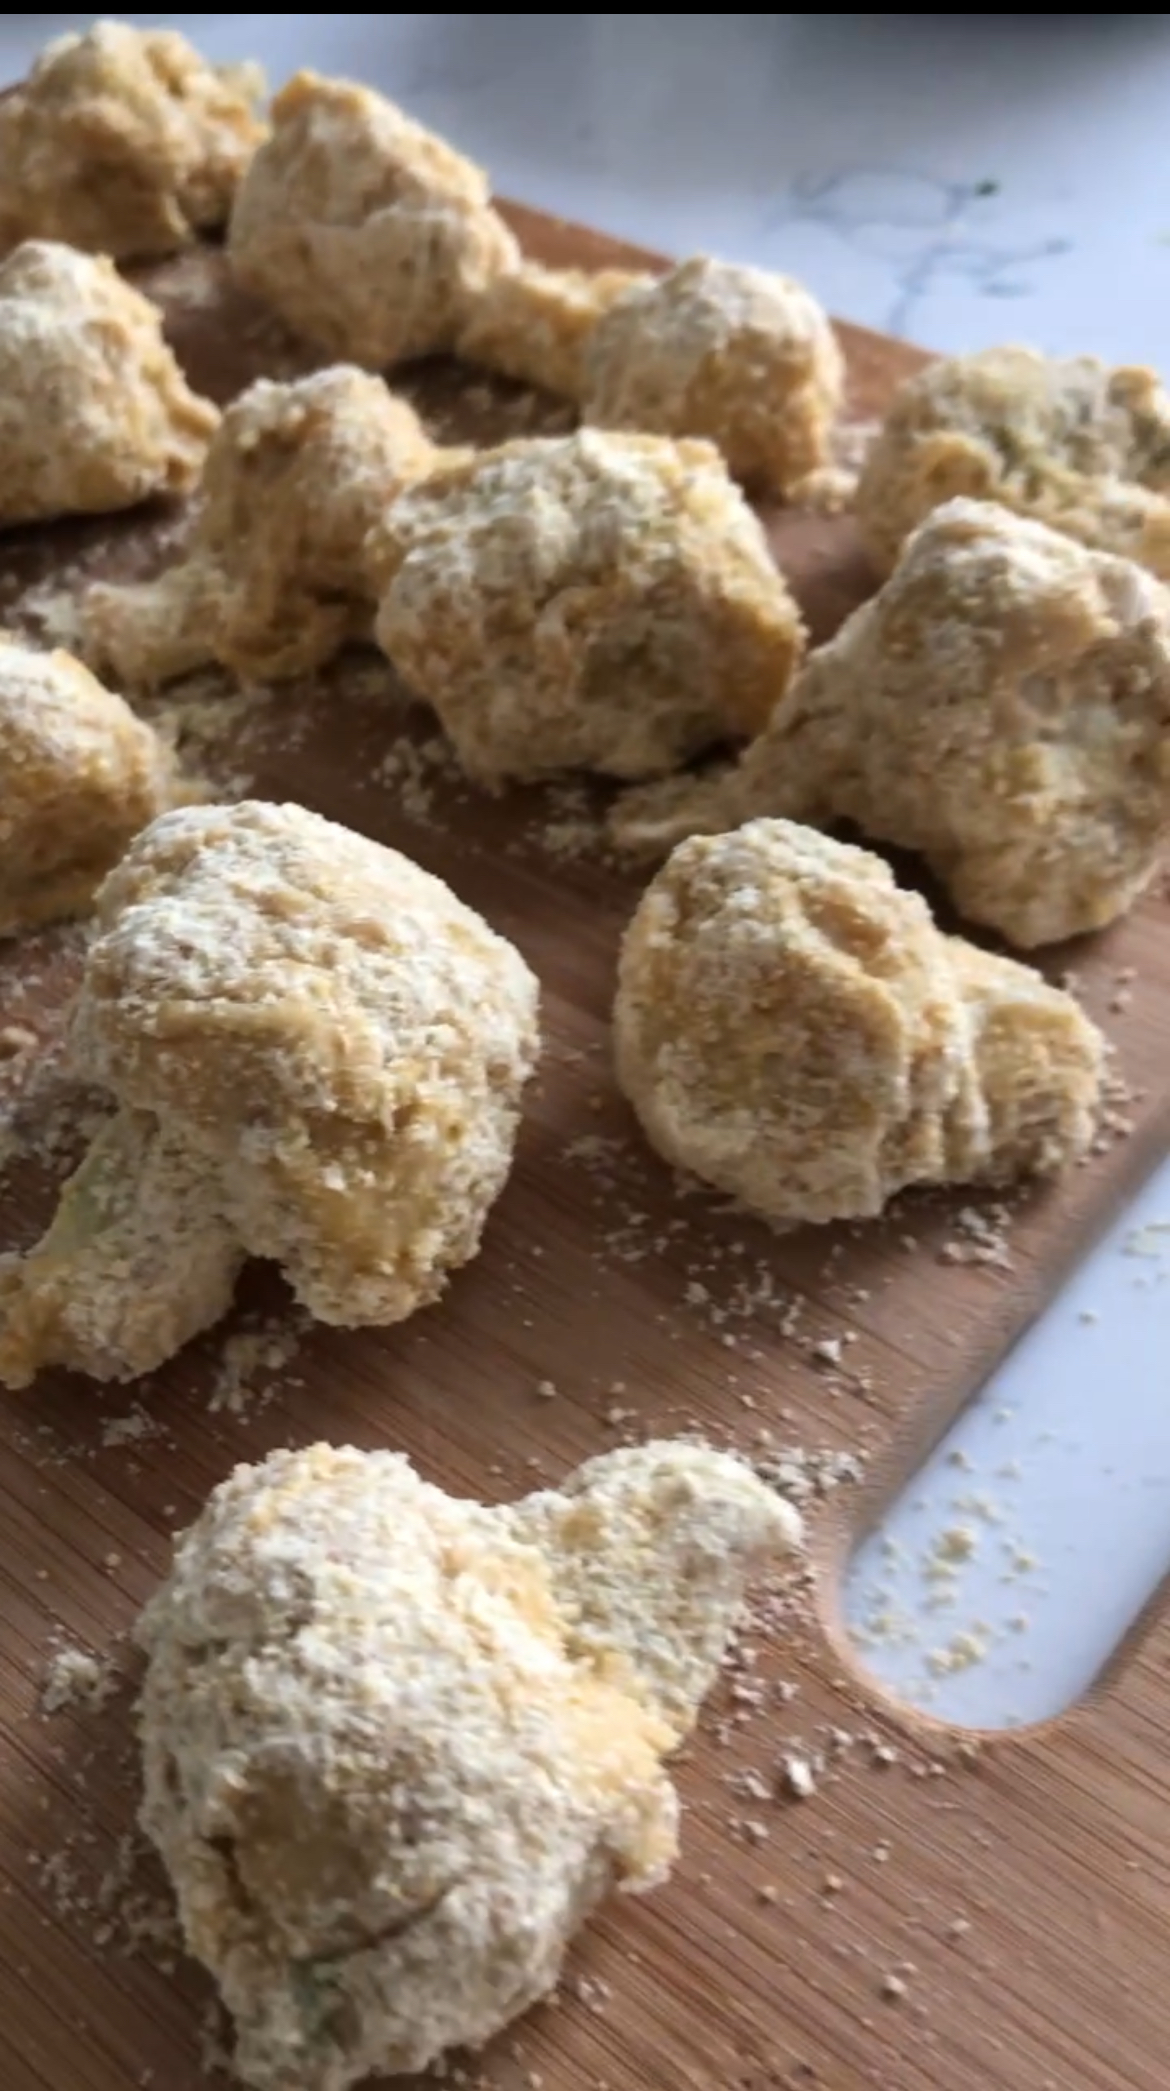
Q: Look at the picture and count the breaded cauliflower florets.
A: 12